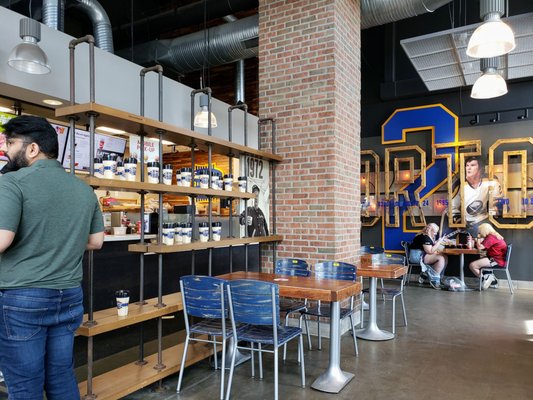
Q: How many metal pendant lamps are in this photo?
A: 4